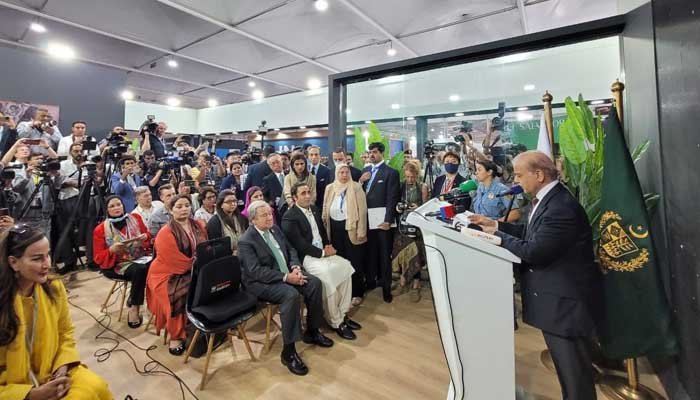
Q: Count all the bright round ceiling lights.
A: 11